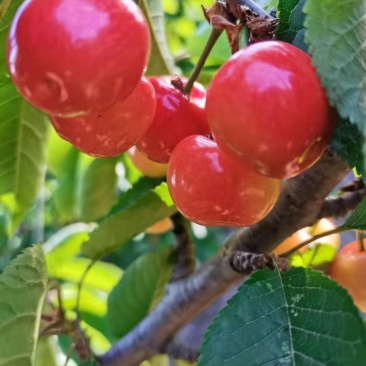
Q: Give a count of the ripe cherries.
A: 5